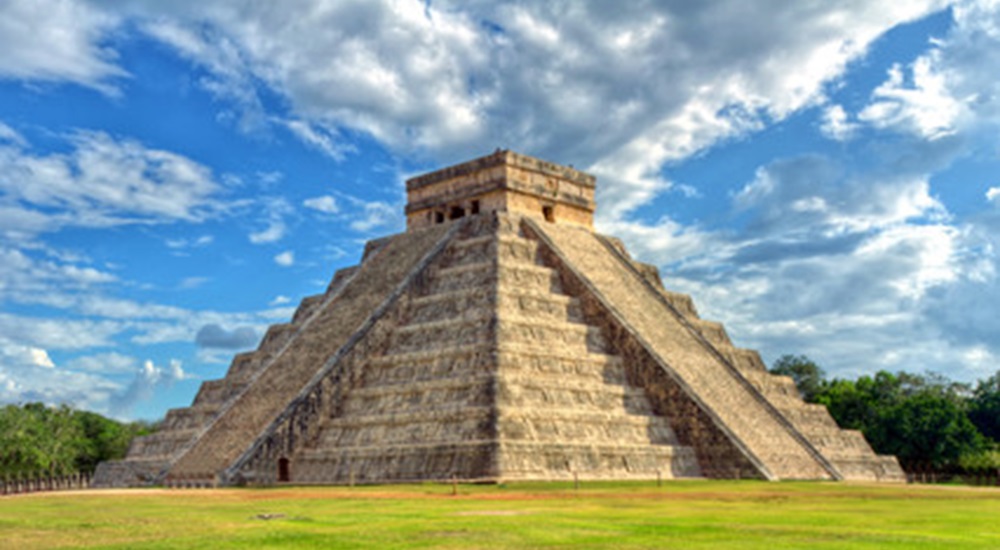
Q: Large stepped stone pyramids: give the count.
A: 1